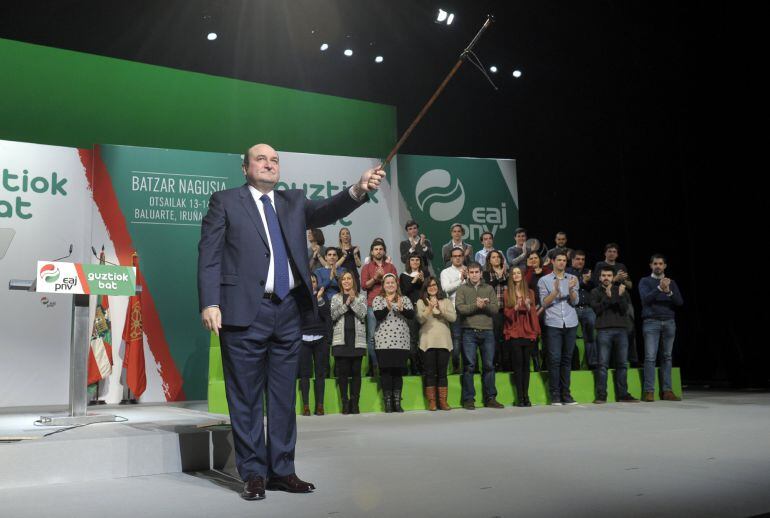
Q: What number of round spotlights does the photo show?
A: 6